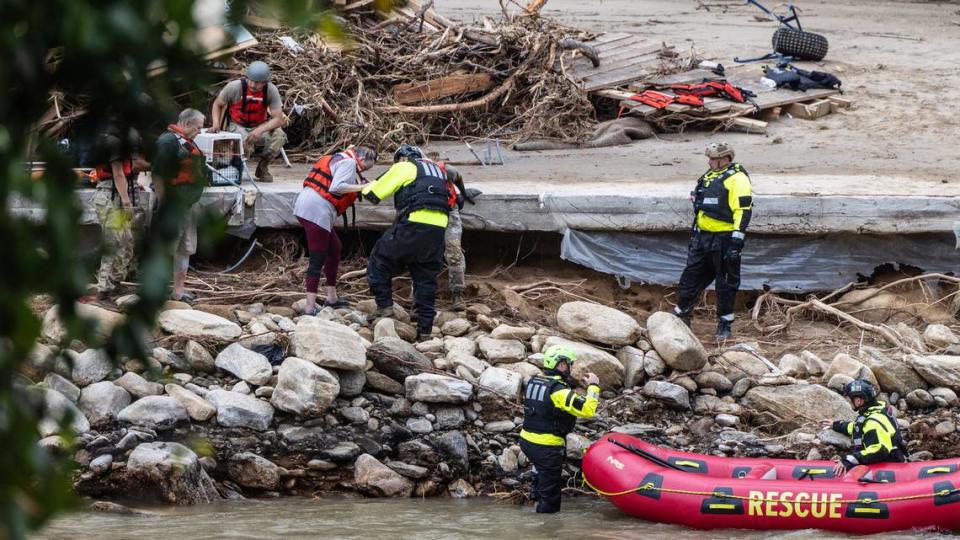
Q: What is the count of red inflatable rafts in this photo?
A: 1